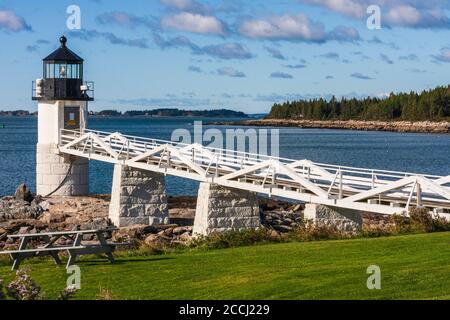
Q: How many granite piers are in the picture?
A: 3